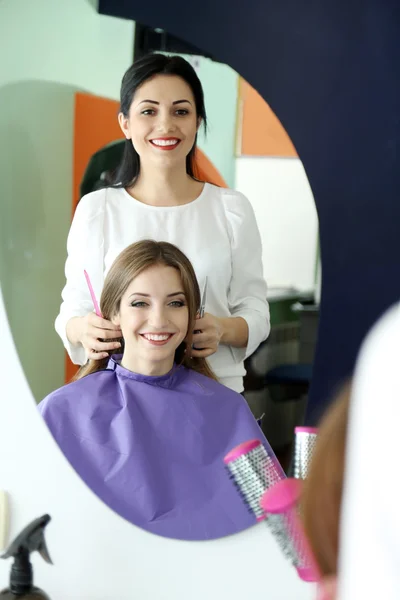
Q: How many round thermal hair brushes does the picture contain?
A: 3